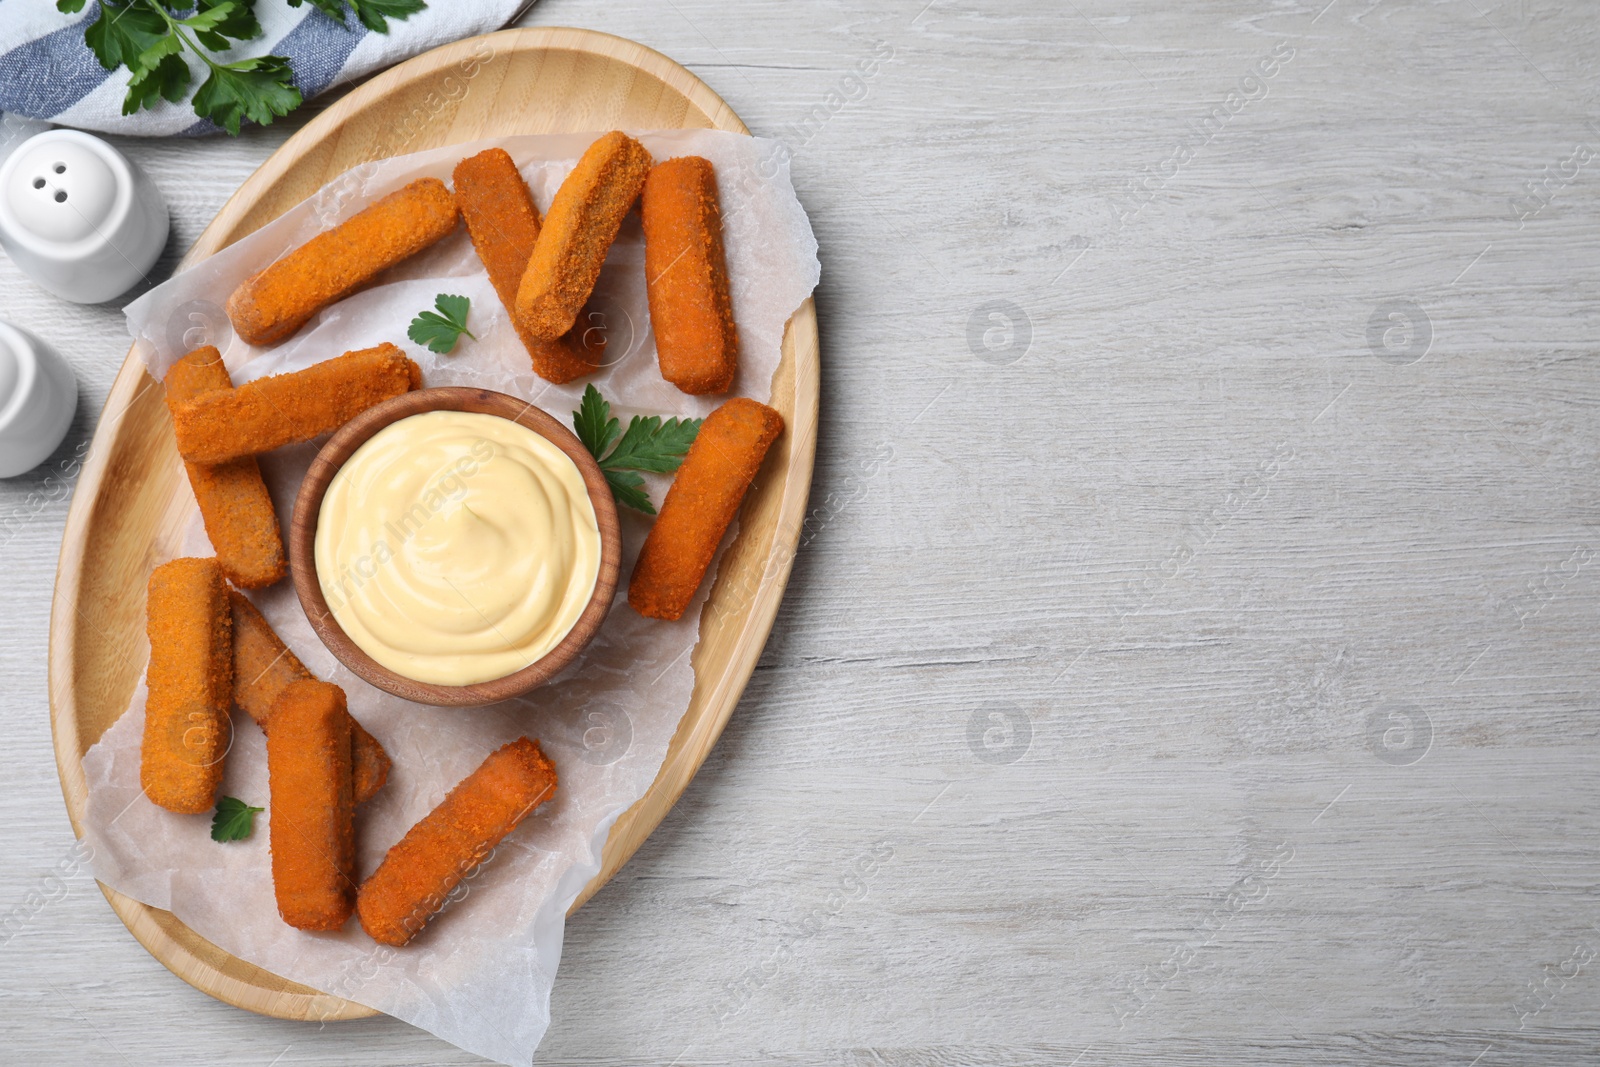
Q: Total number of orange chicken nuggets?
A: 11